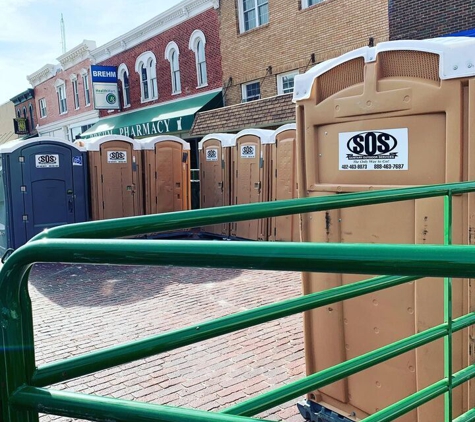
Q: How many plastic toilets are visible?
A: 7